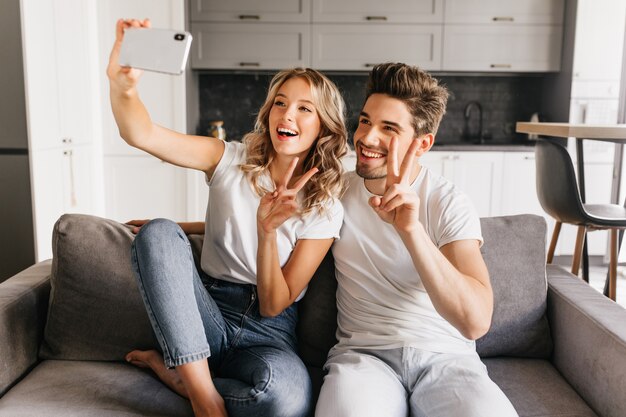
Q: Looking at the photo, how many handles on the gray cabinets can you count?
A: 6